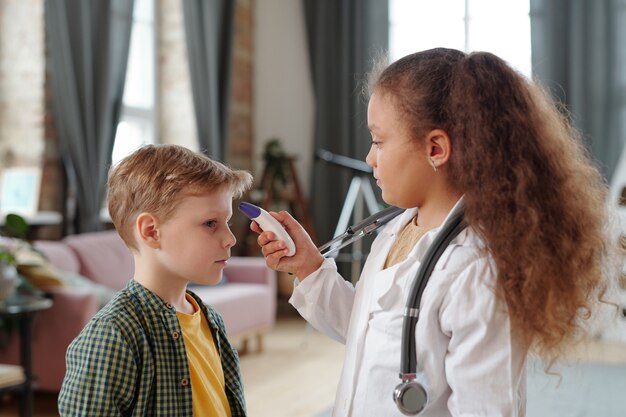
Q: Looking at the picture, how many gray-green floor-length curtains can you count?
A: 4